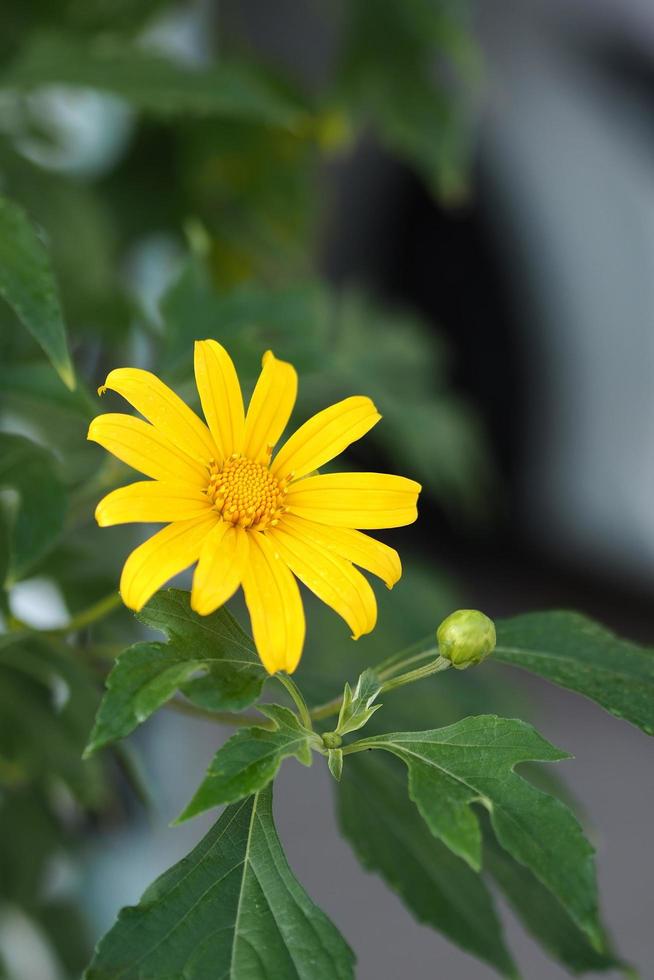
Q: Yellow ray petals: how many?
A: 12